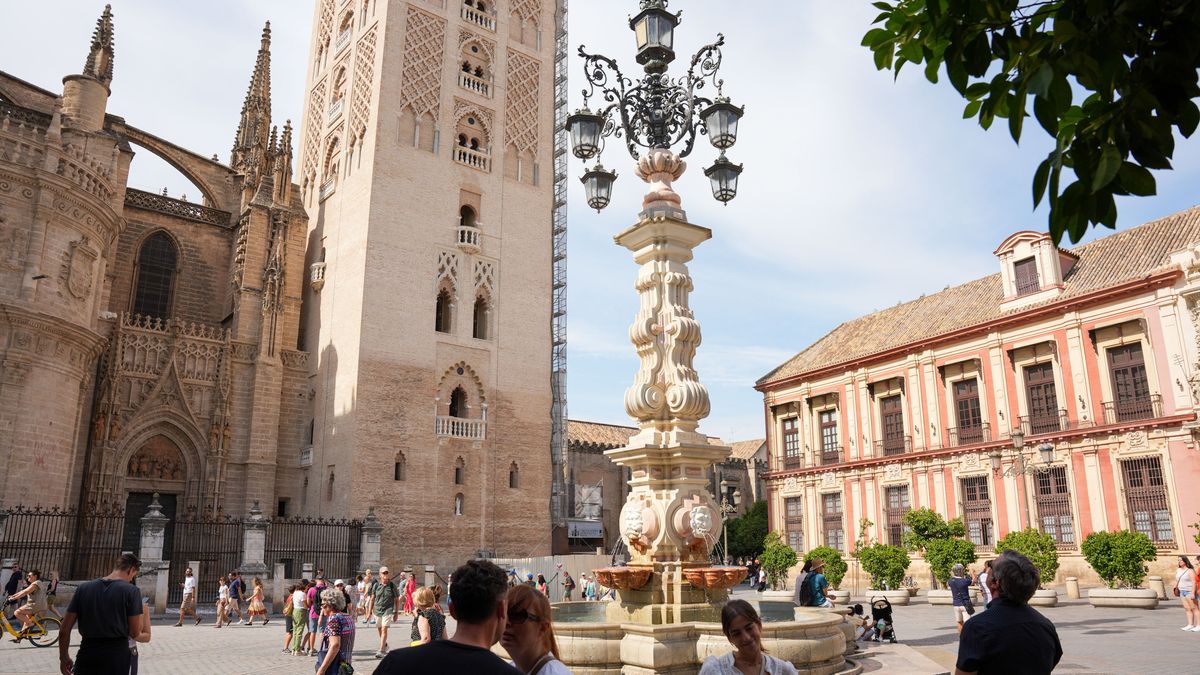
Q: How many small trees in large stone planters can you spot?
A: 6